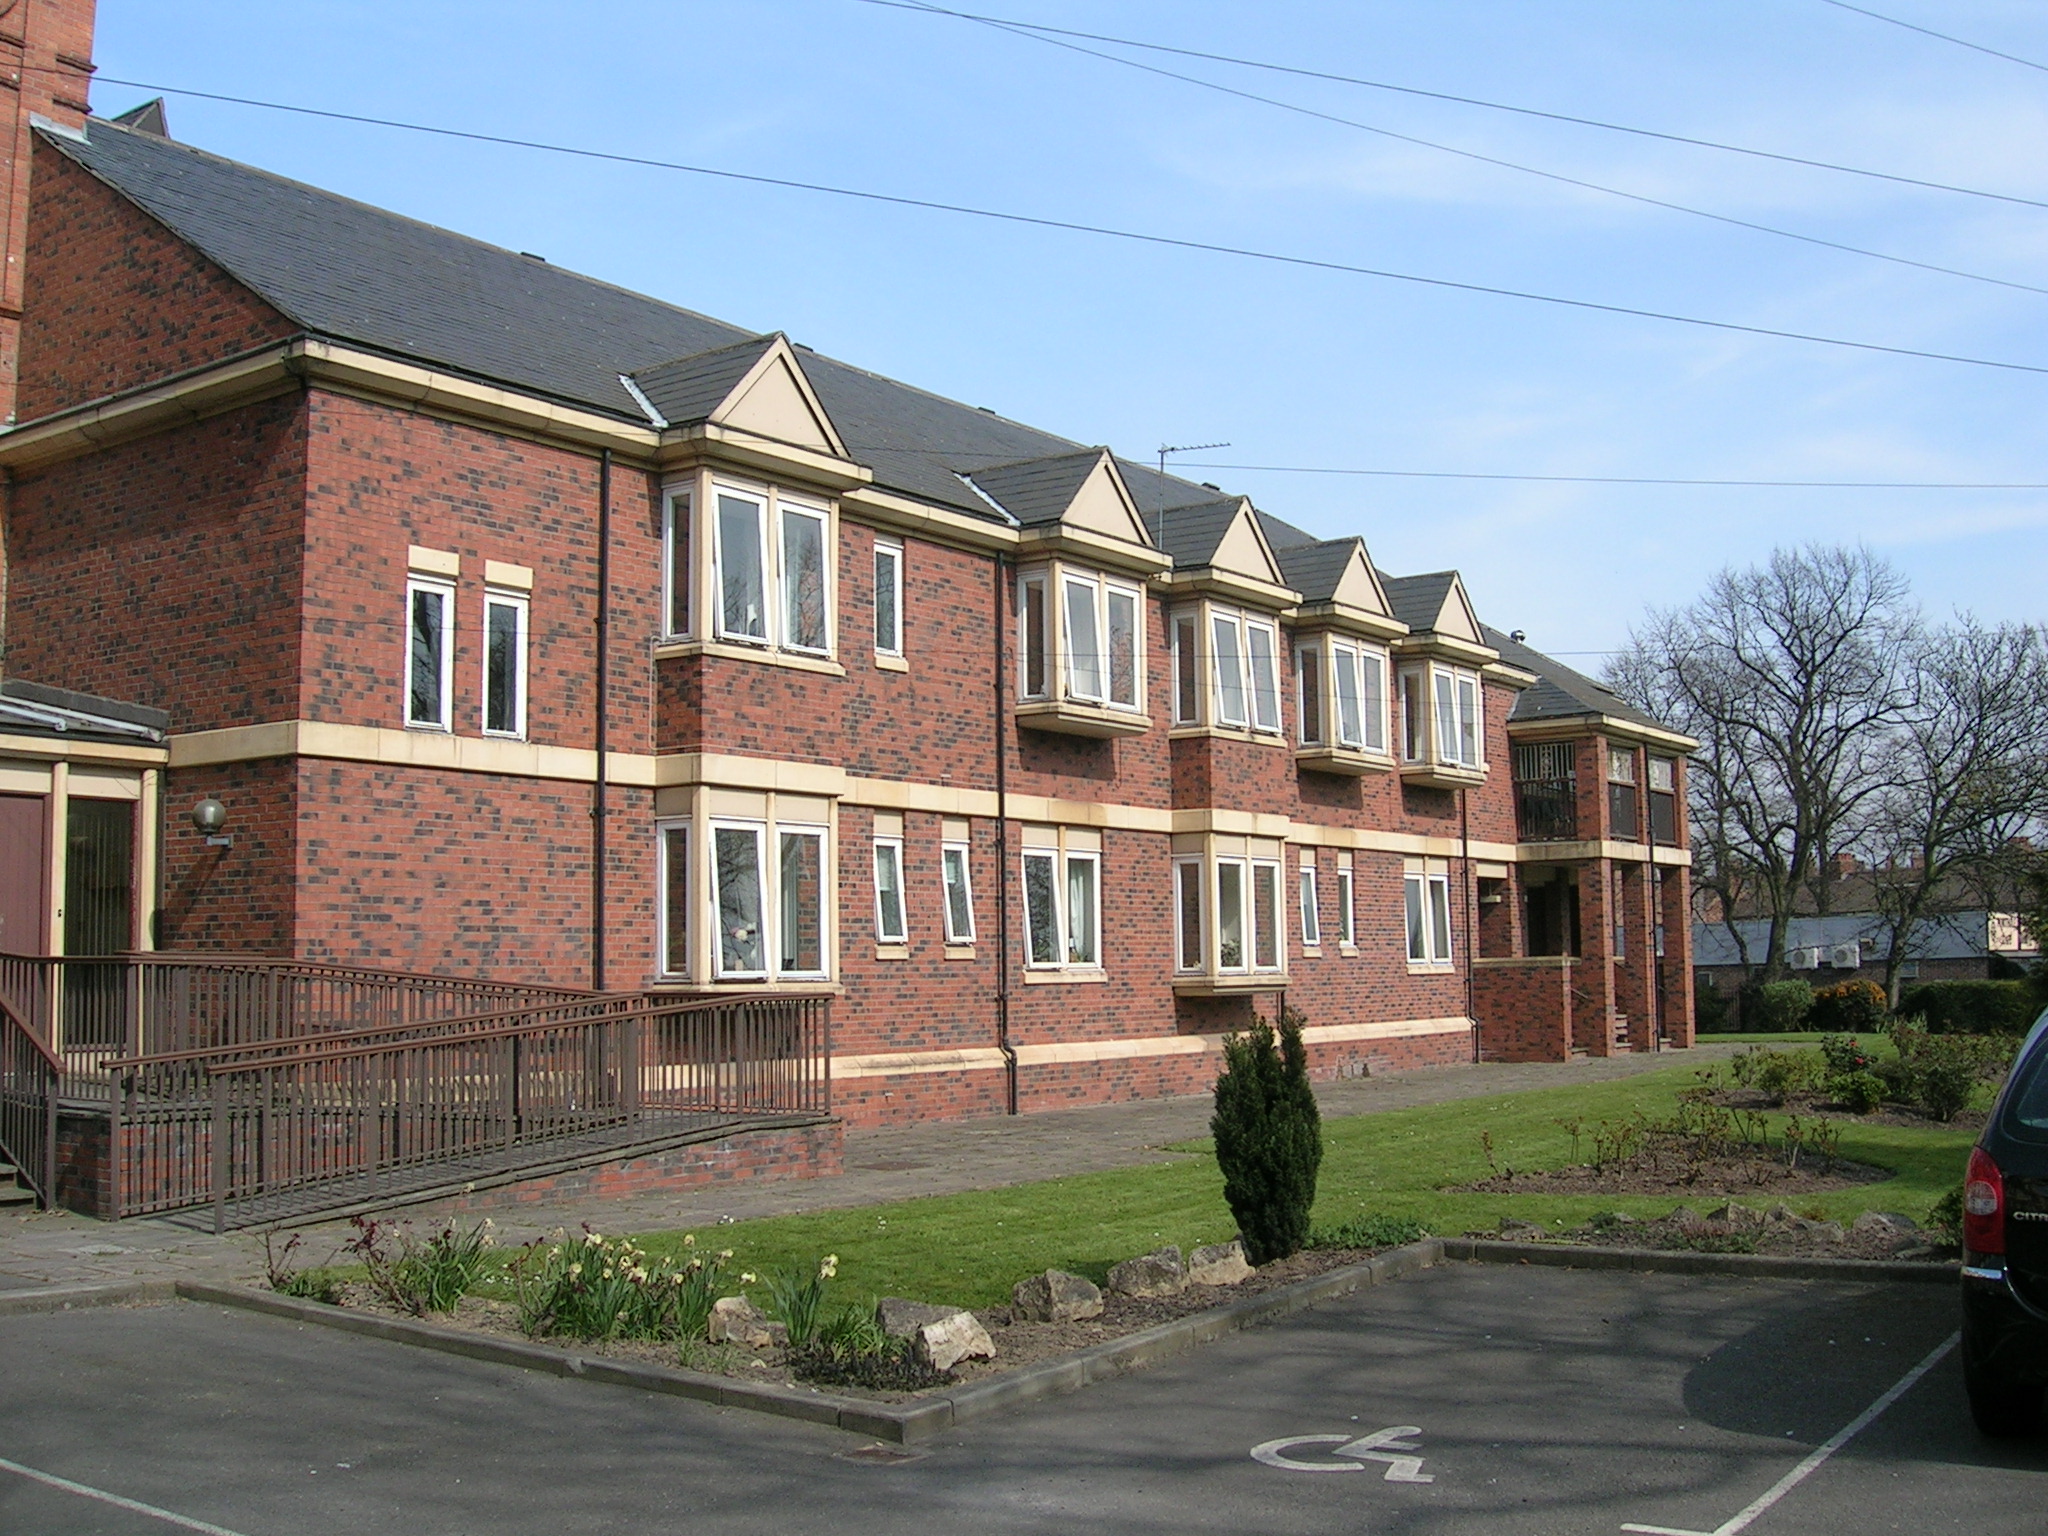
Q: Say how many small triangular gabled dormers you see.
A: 5